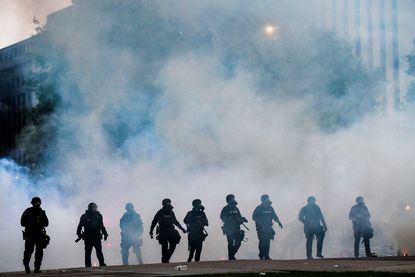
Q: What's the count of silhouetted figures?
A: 9